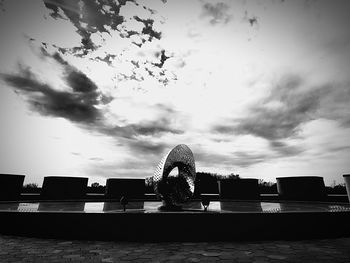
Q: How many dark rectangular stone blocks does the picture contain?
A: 6